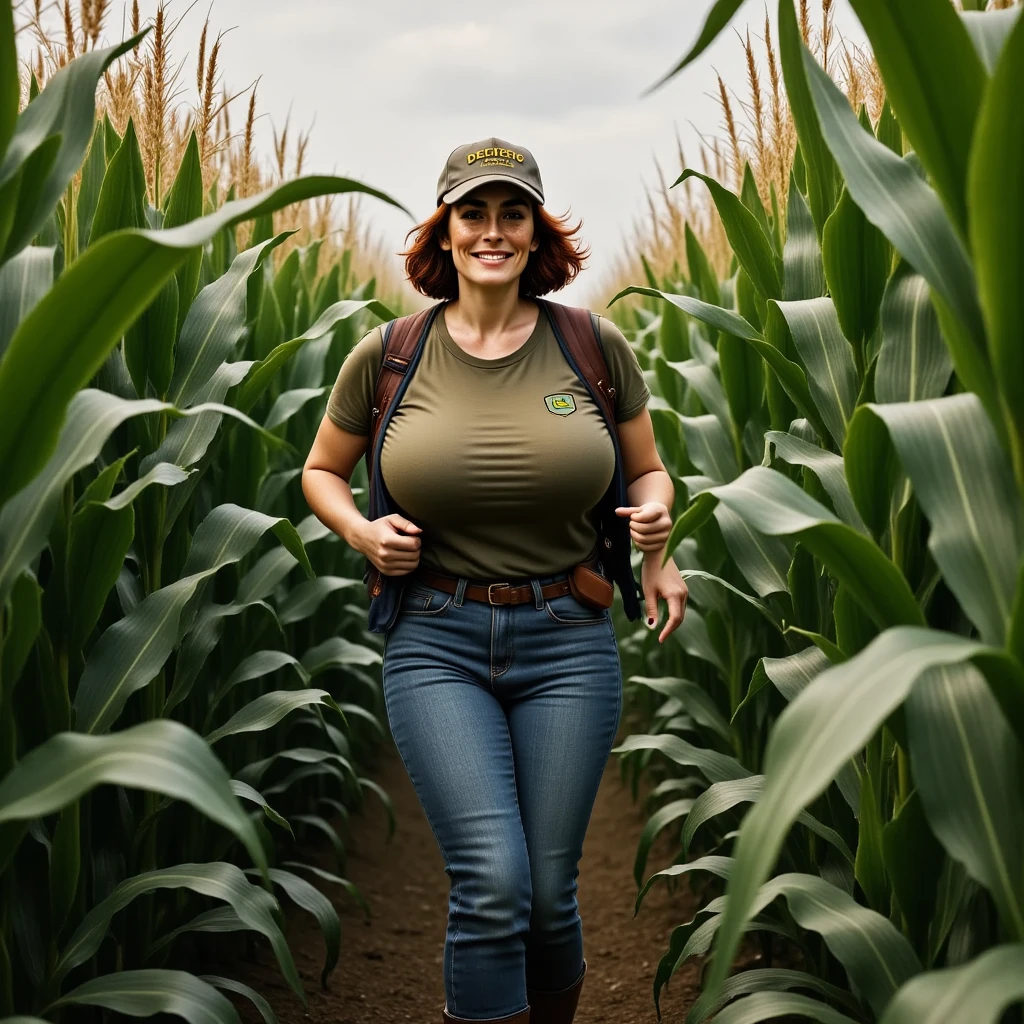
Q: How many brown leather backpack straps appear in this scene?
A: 2